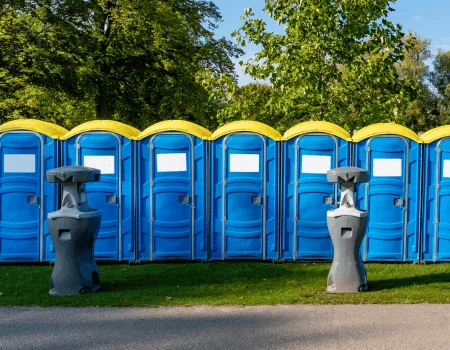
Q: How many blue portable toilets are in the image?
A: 7